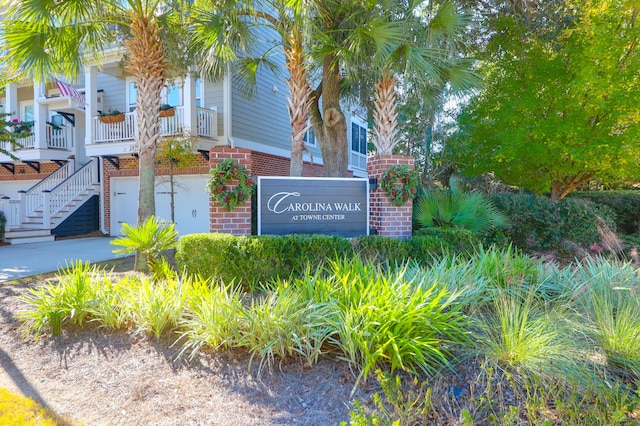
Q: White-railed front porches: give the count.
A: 2